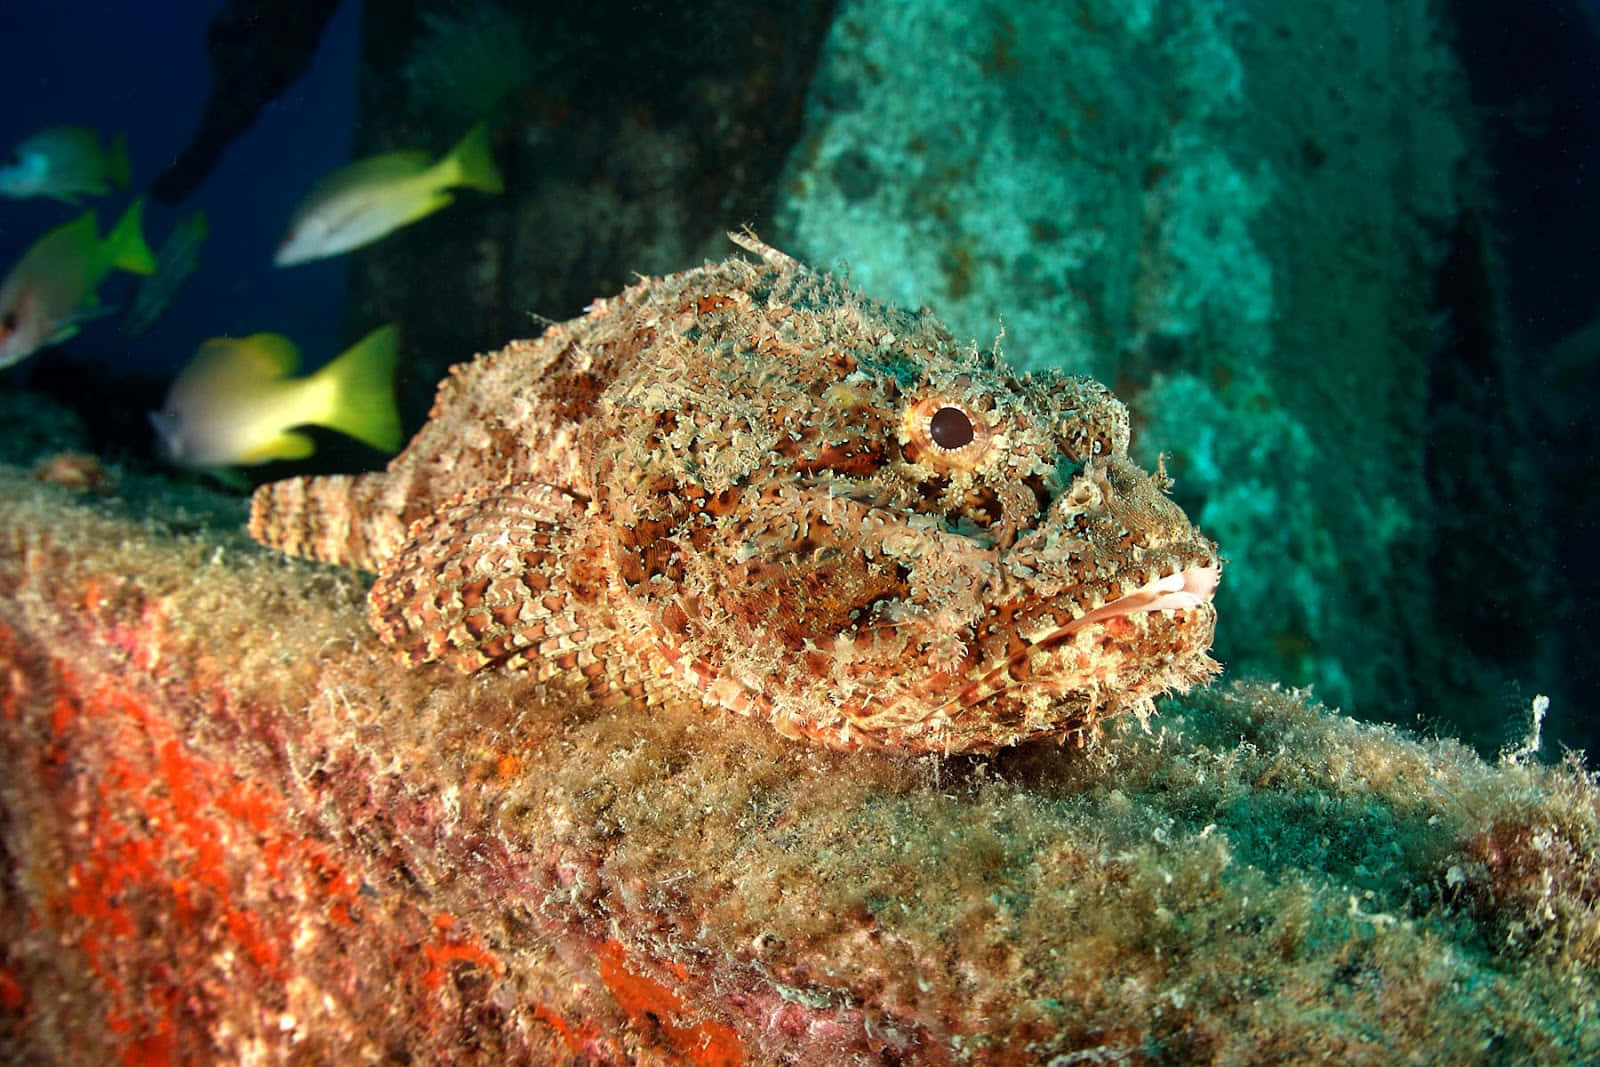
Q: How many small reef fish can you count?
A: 5